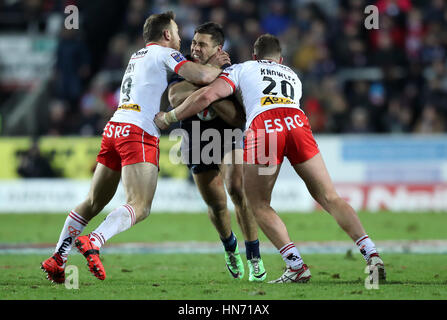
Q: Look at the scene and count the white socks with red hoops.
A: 4